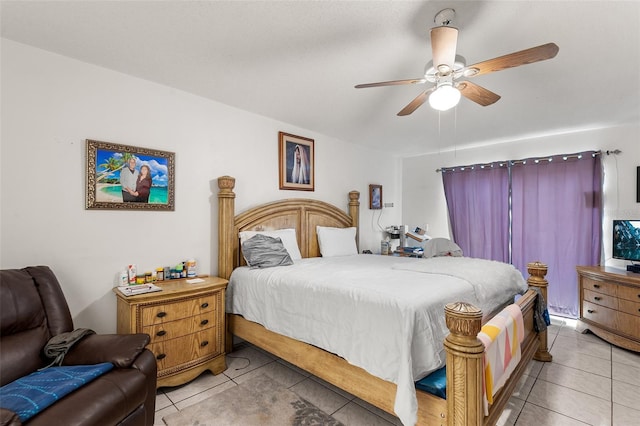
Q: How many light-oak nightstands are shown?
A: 1